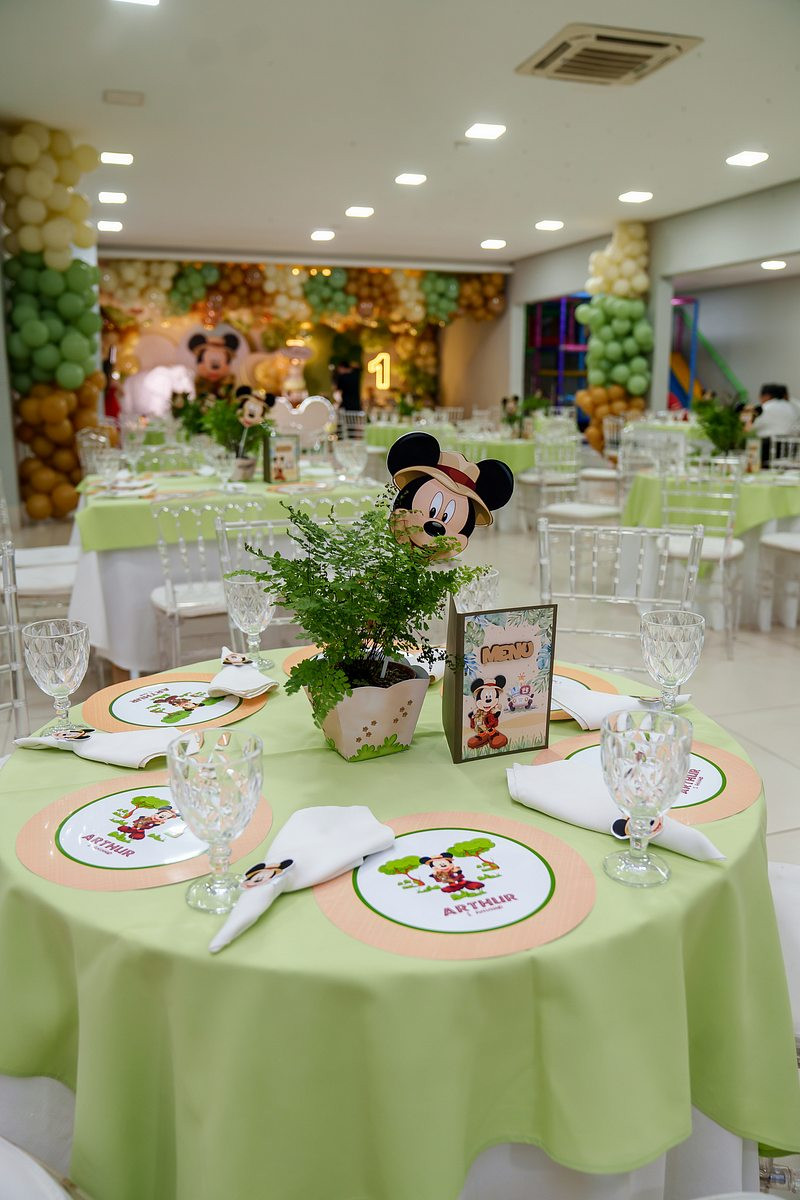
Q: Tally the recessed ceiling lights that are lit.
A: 13